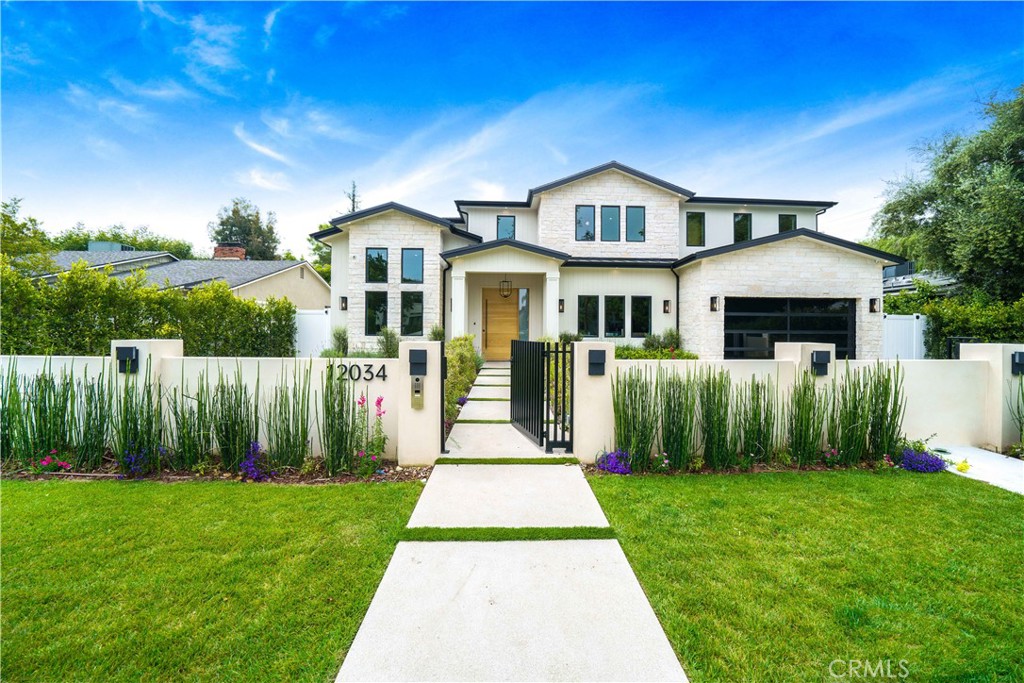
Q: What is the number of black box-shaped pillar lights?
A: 5